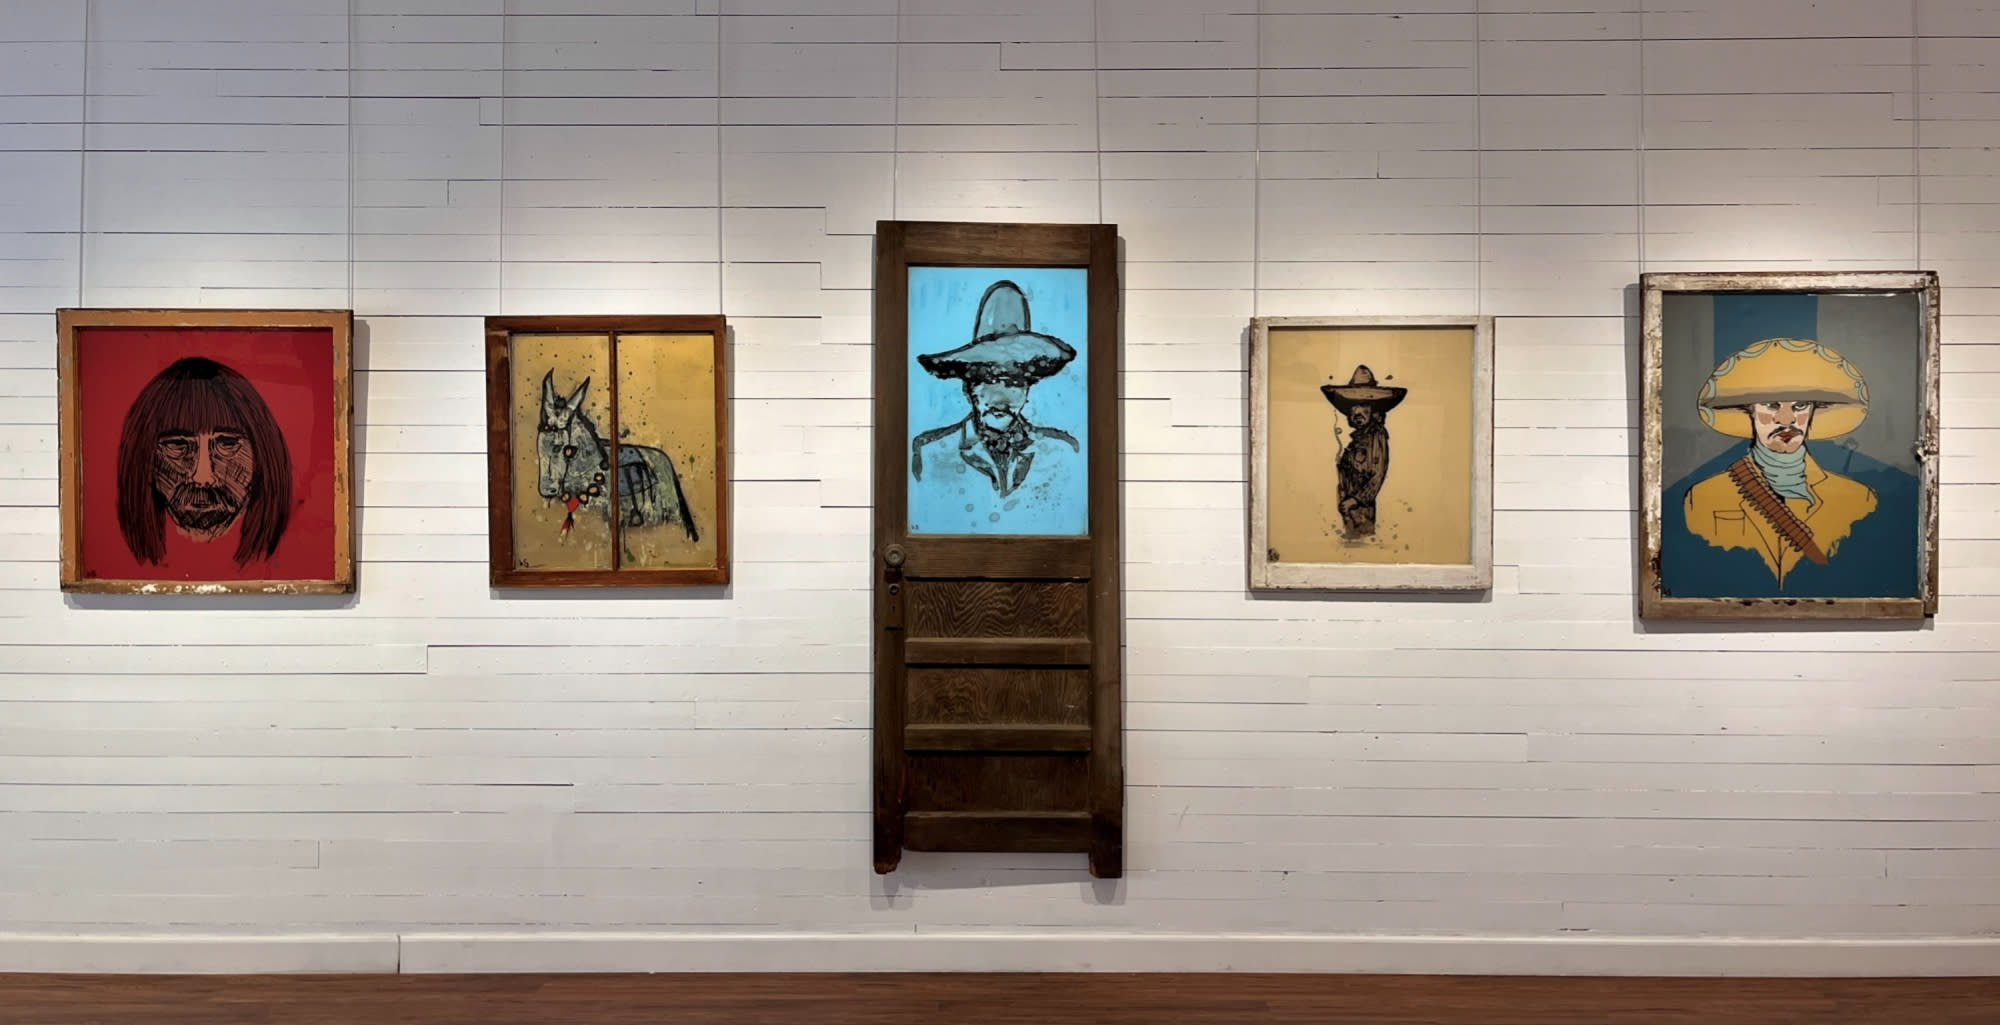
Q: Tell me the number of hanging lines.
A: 10